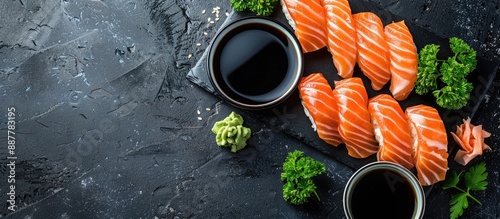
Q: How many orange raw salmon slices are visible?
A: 8